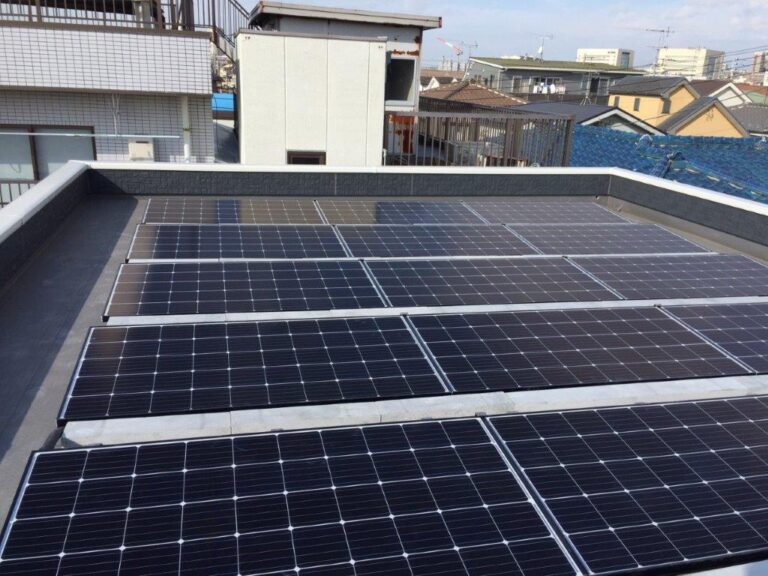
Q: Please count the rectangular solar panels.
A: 14